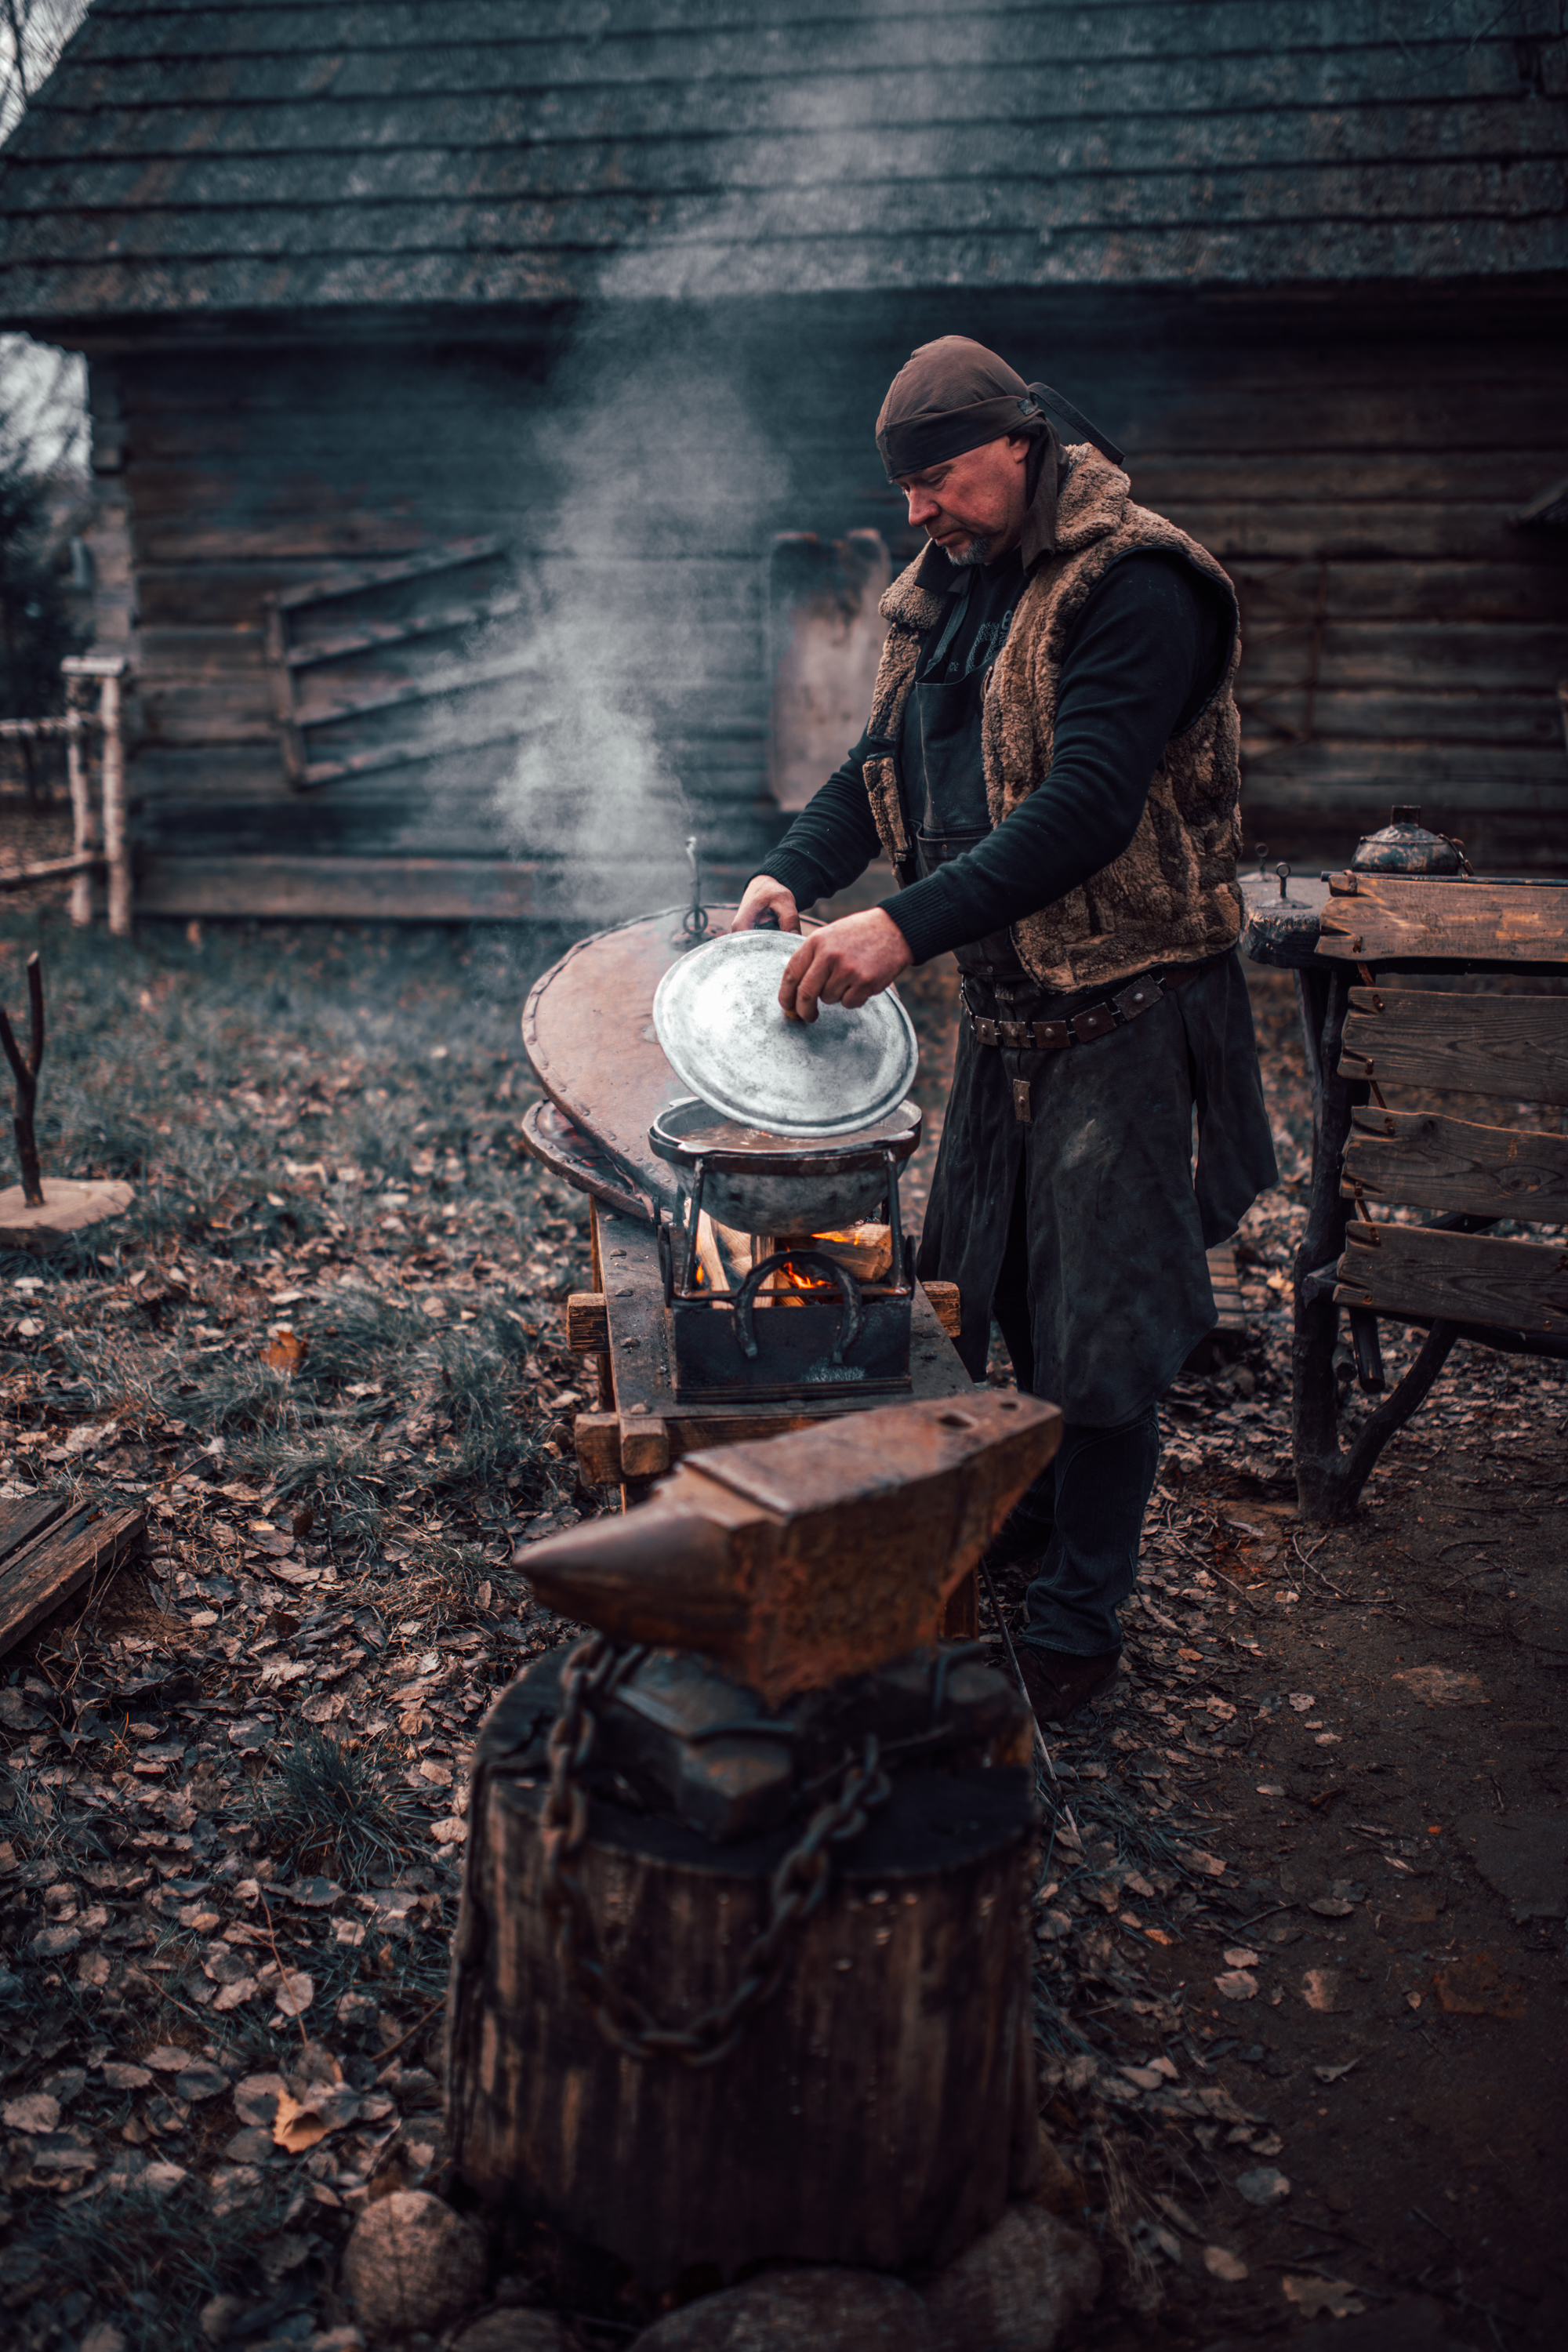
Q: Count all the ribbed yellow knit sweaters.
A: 0